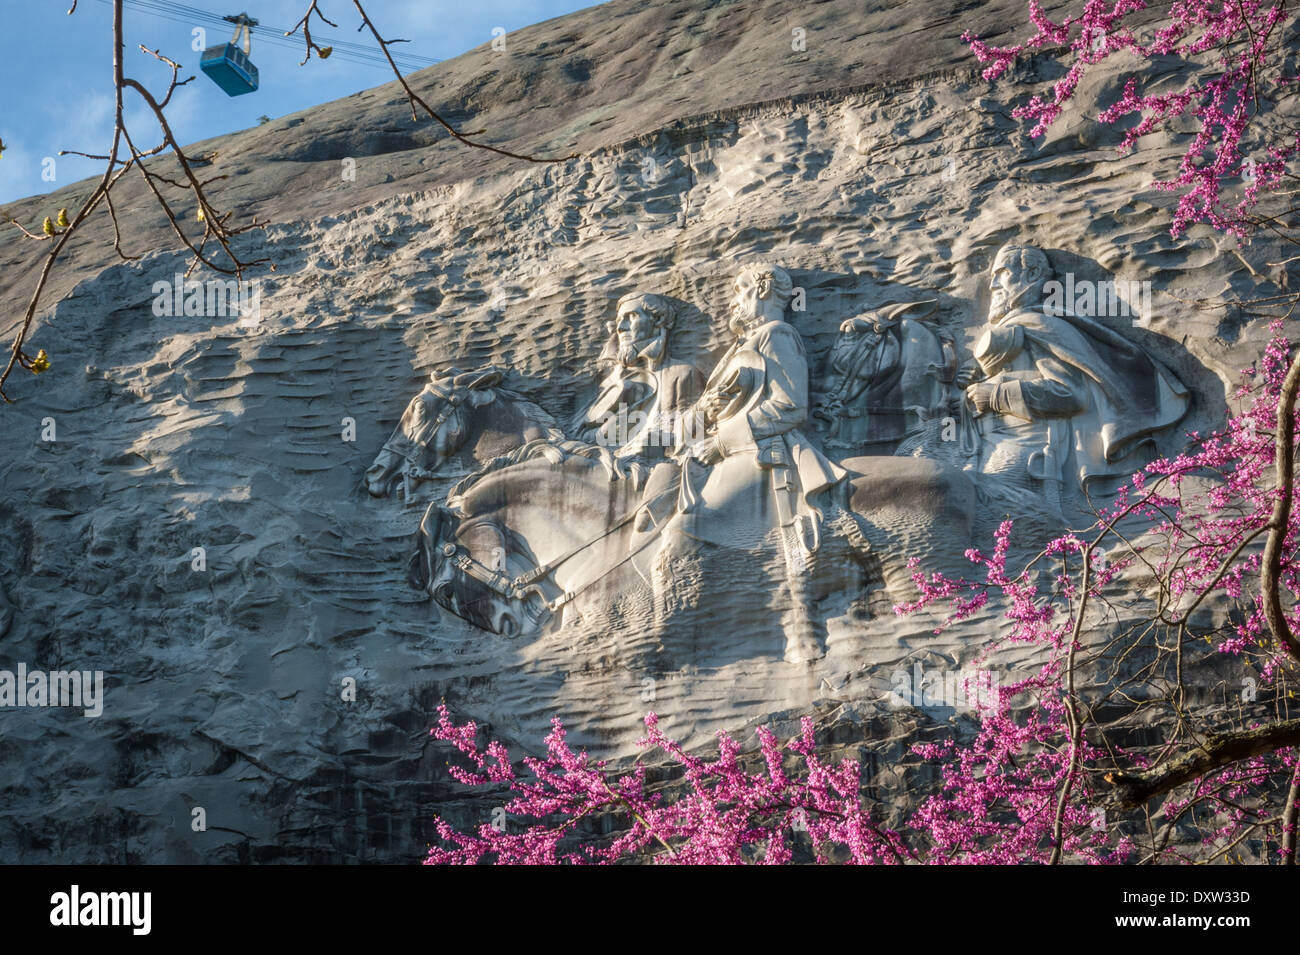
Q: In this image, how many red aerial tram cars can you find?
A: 0